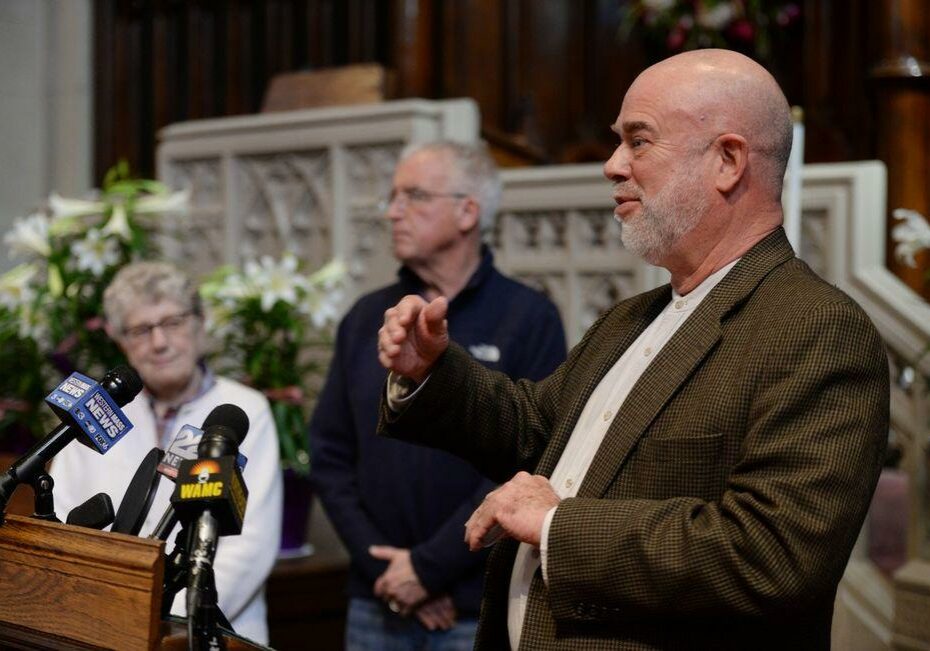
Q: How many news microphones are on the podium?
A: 3